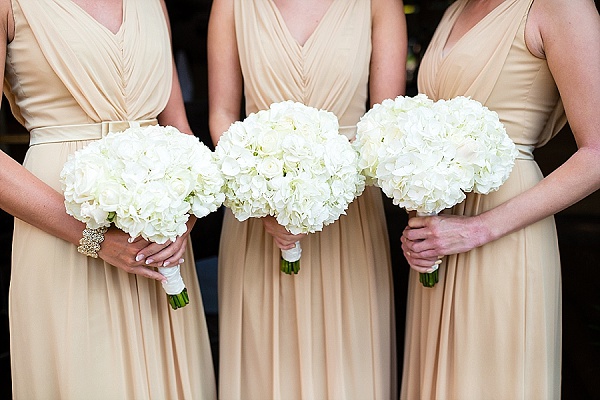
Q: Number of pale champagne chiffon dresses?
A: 3